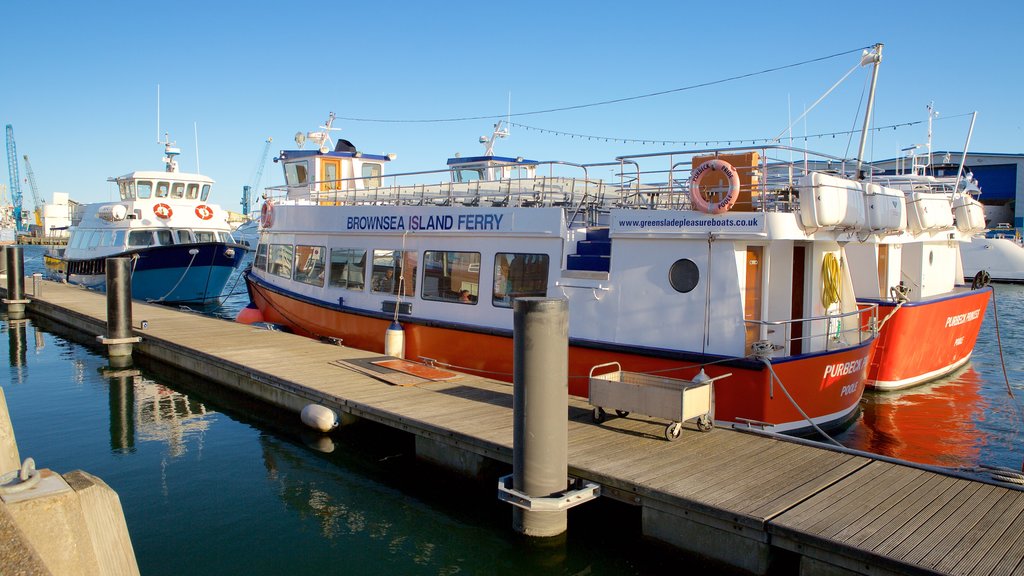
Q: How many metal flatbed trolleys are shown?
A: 1